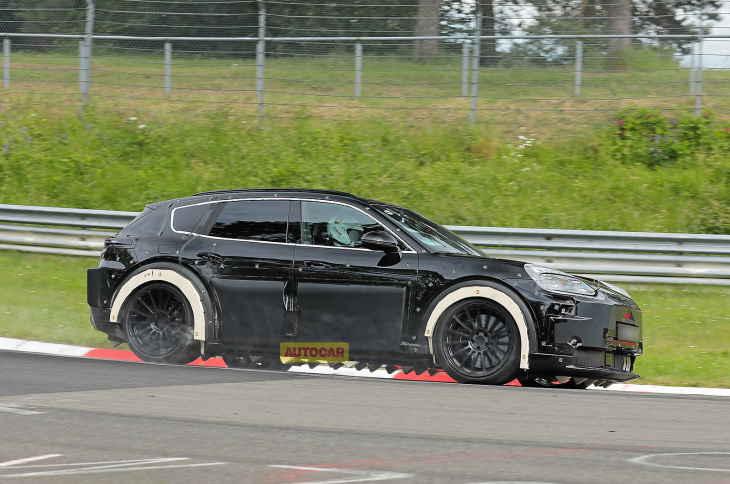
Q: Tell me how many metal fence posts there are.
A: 11